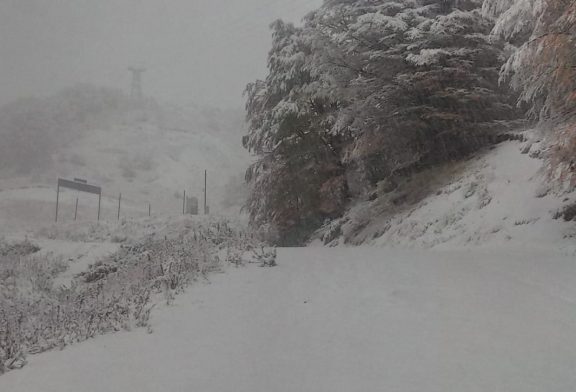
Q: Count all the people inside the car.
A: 0